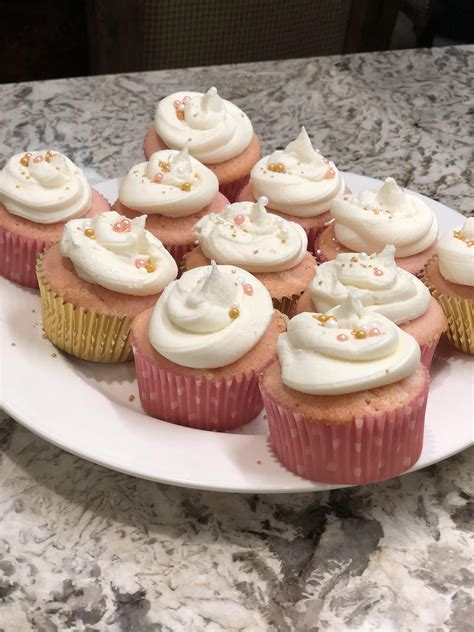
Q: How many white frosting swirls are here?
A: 11